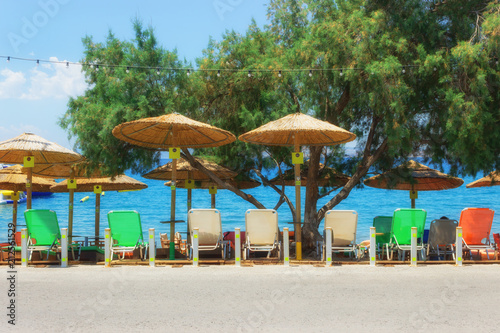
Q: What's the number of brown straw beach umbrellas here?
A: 11